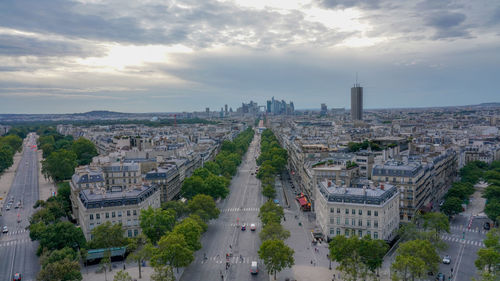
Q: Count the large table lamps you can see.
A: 0